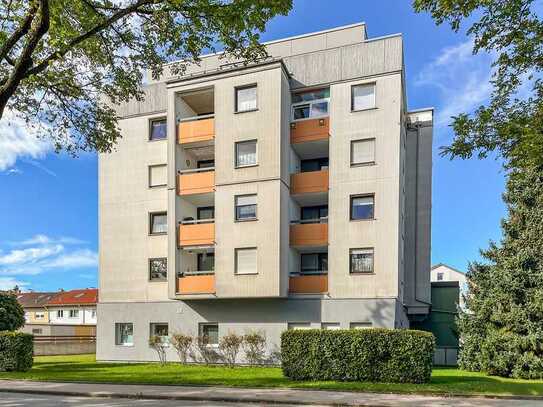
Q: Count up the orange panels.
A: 8